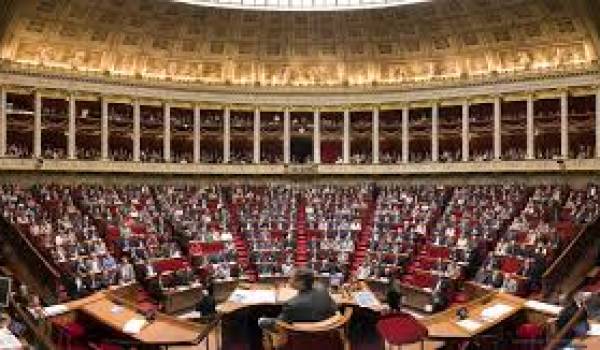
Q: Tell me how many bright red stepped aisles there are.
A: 3